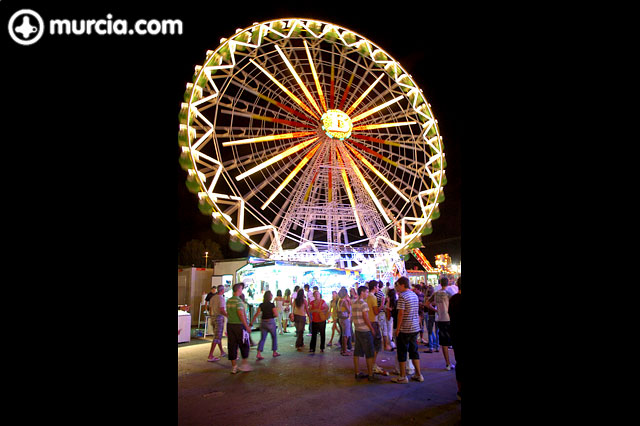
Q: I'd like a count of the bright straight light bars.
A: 12